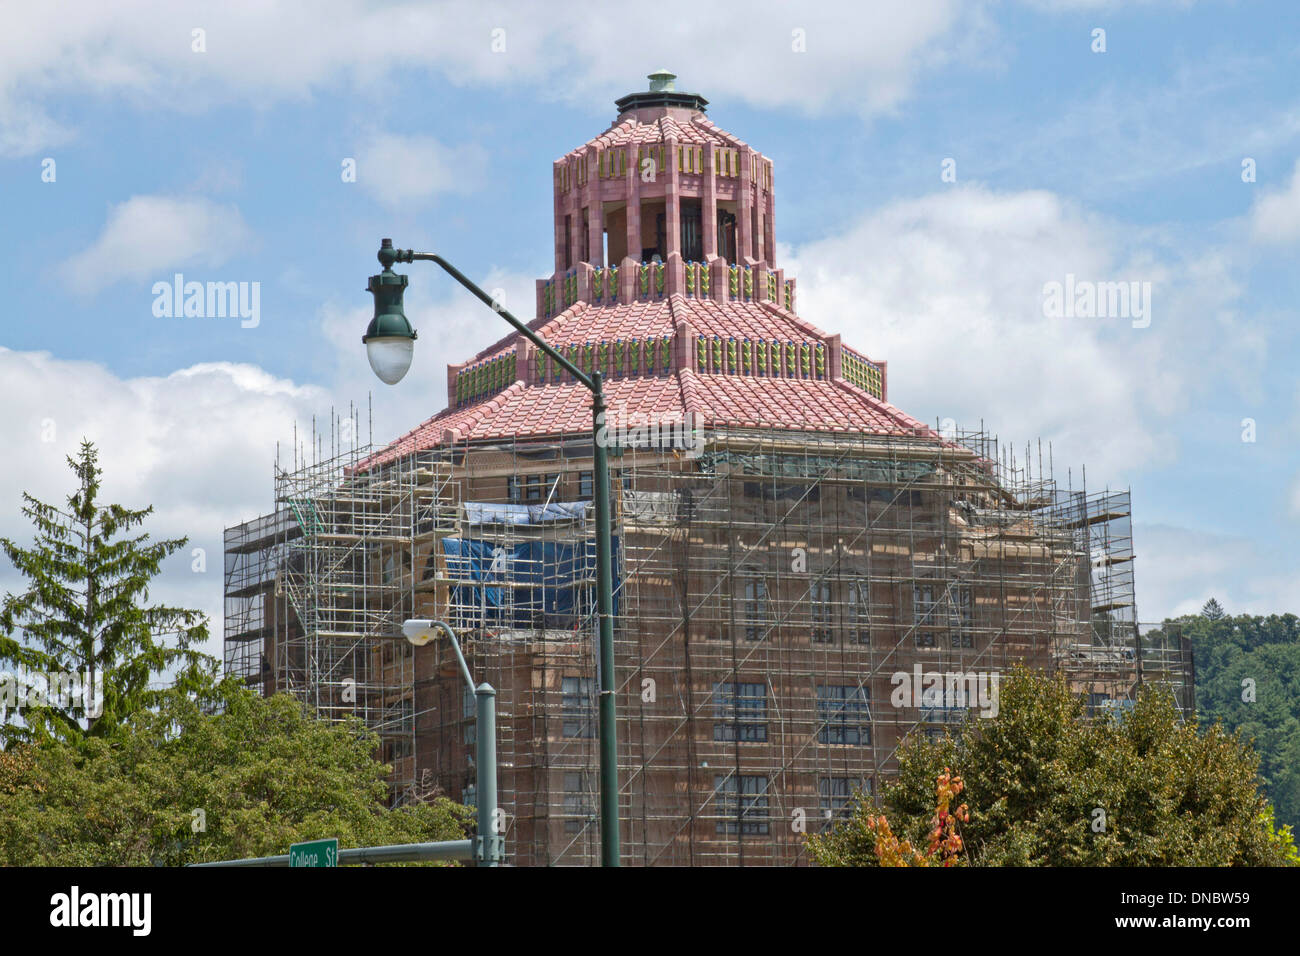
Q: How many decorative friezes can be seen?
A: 3